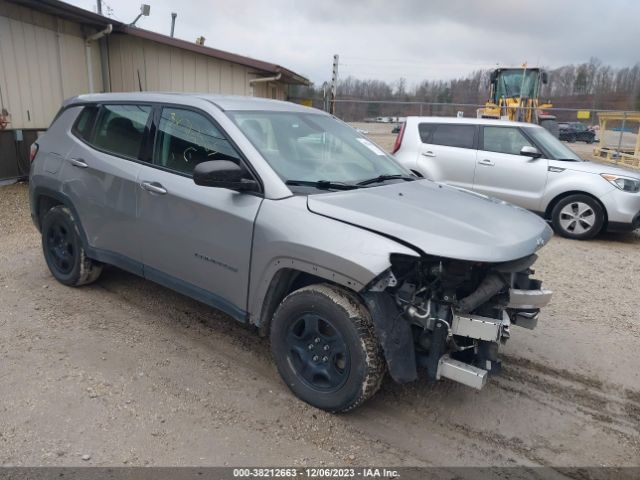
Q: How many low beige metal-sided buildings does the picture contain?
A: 1